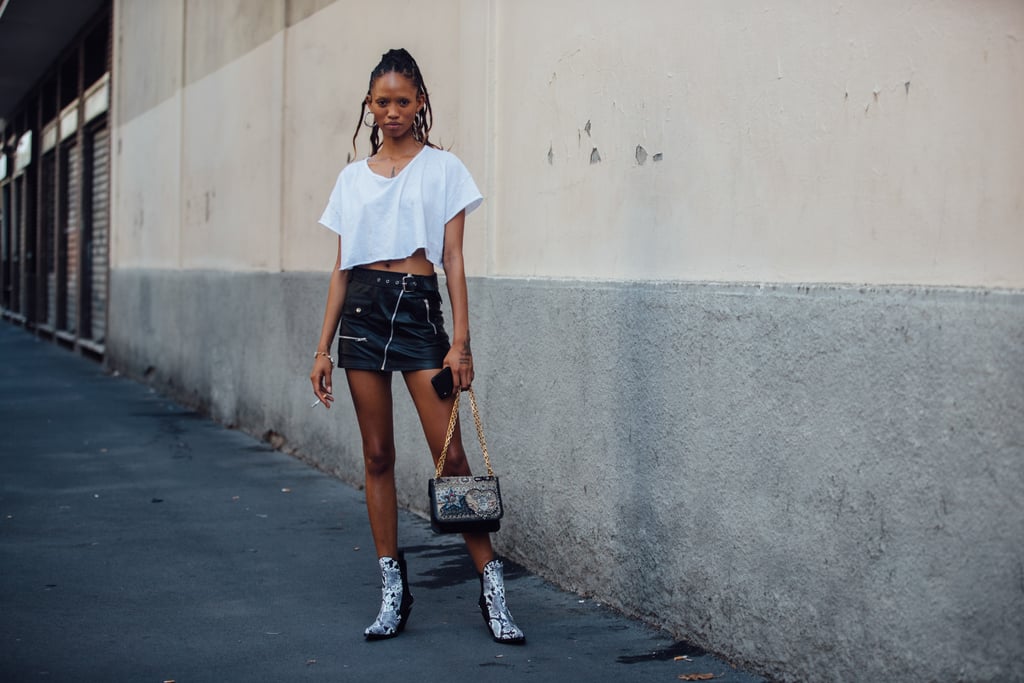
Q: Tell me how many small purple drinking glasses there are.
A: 0